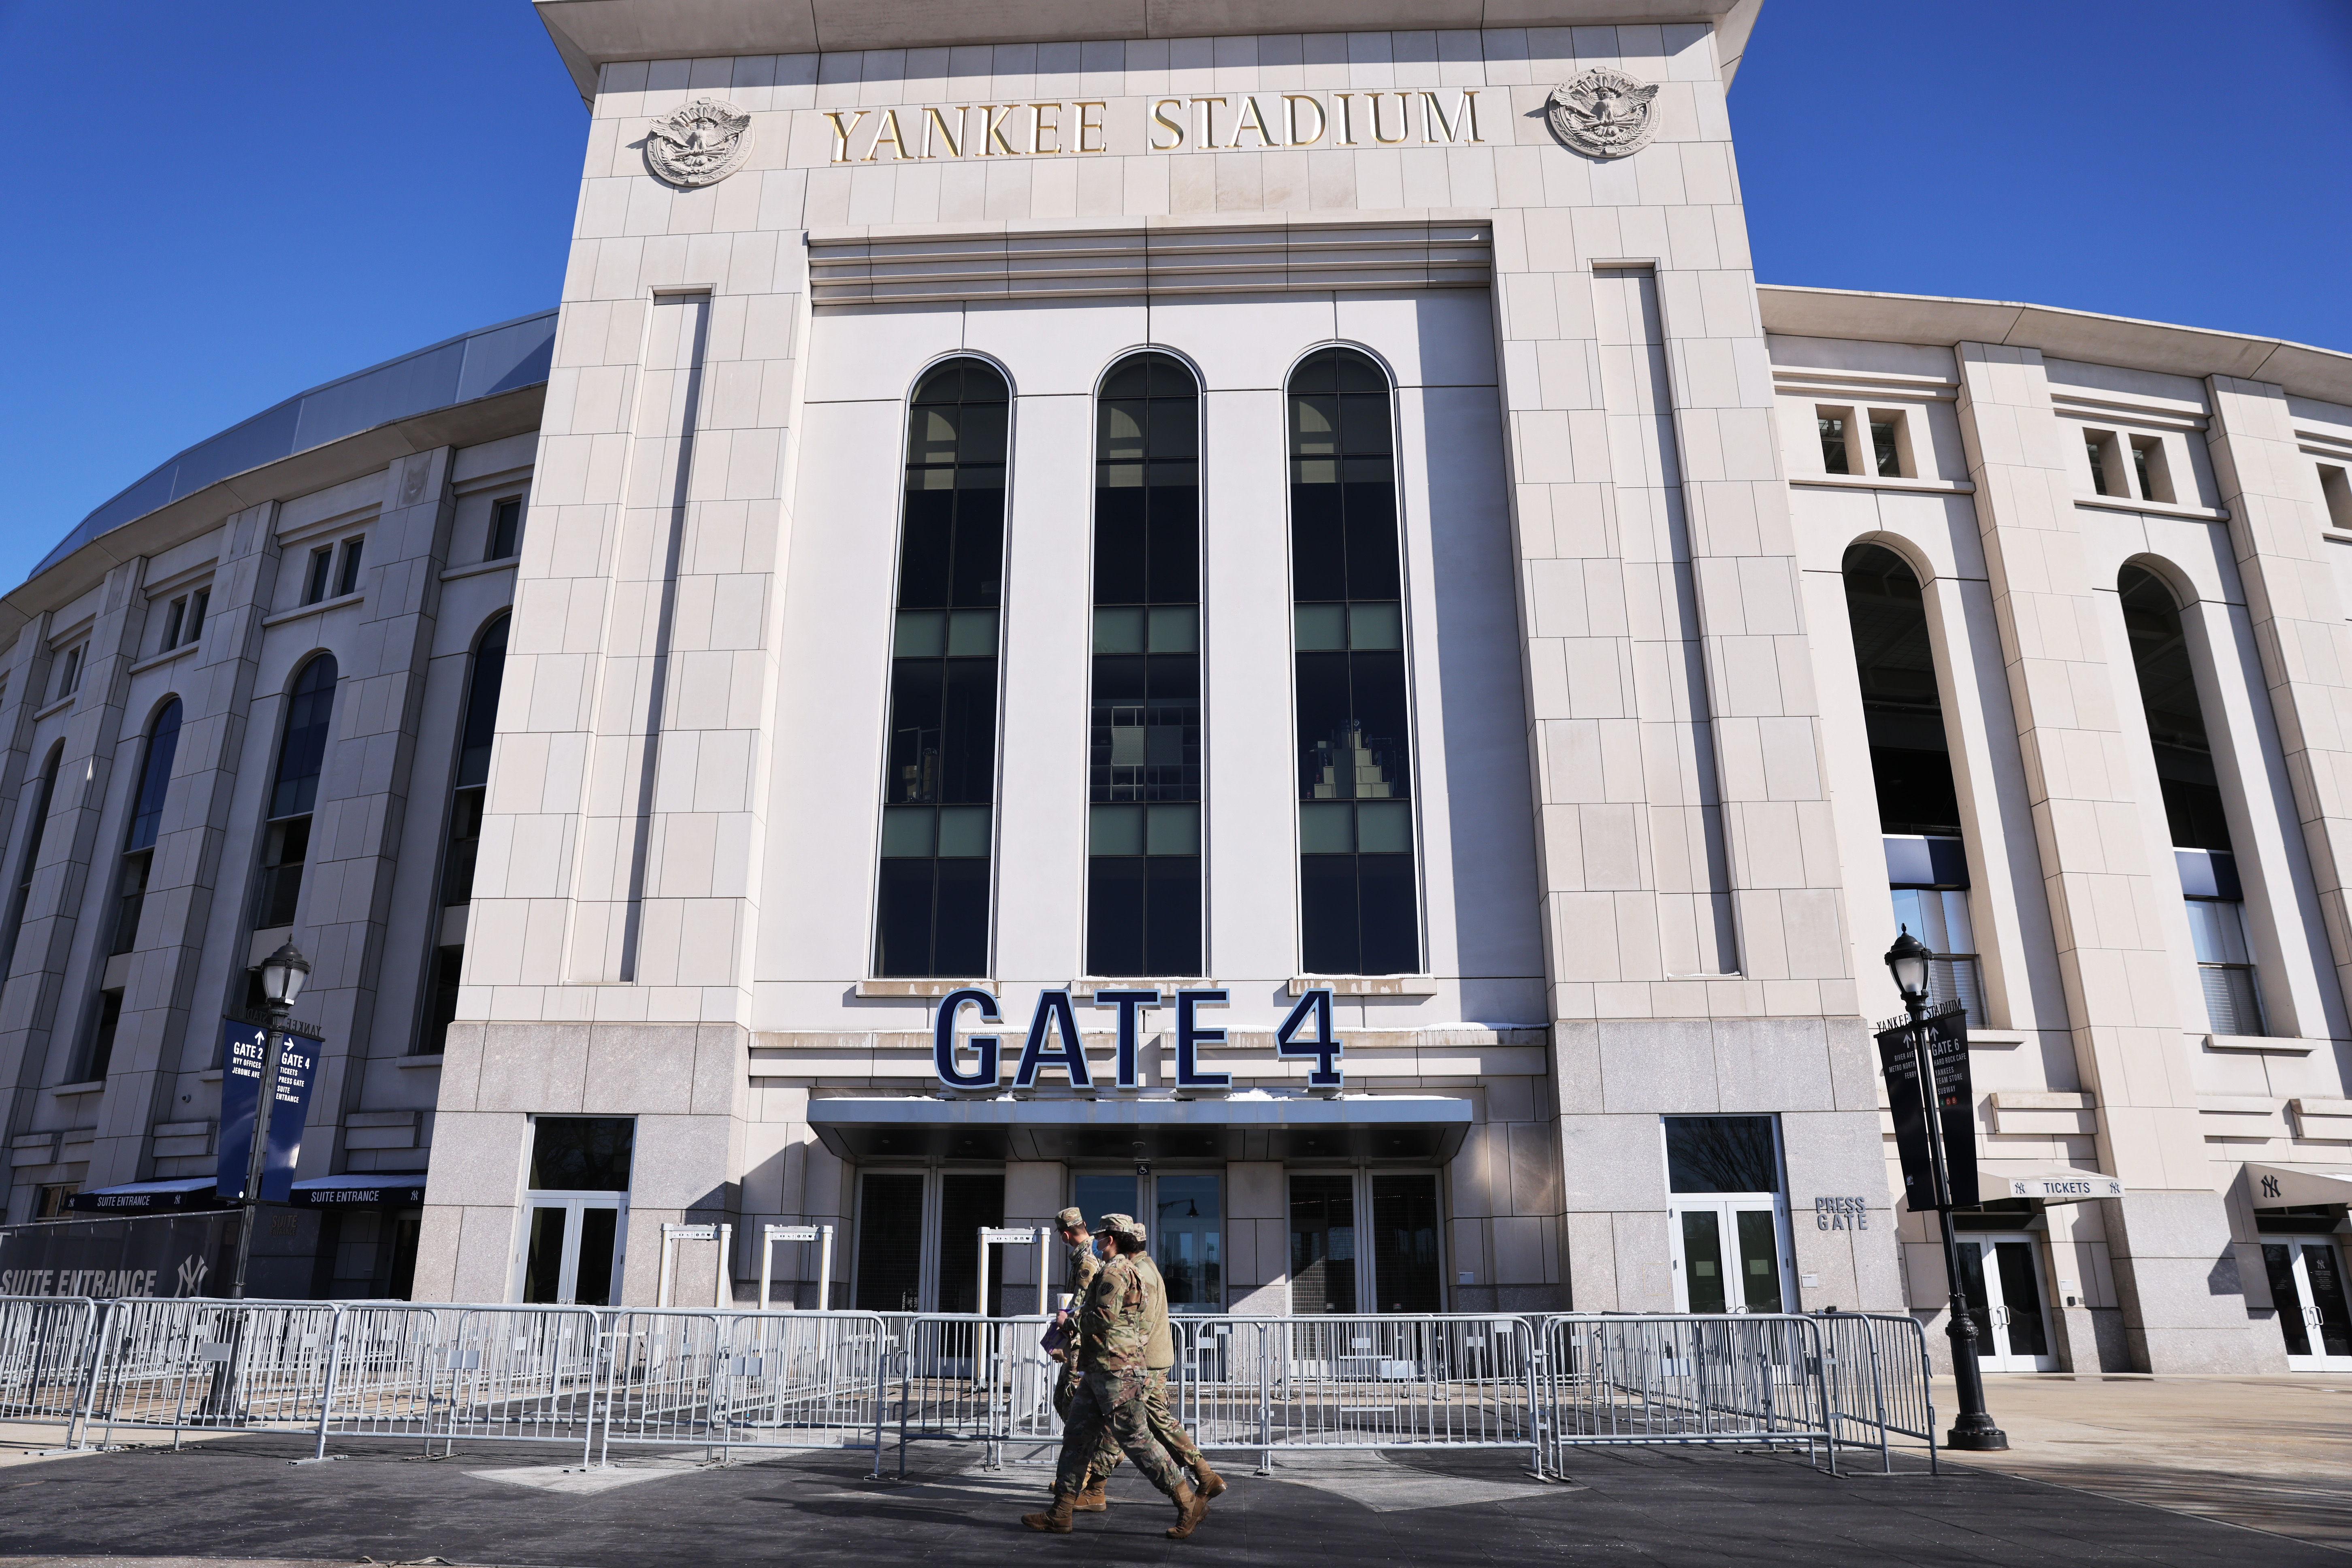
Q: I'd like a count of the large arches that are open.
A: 2